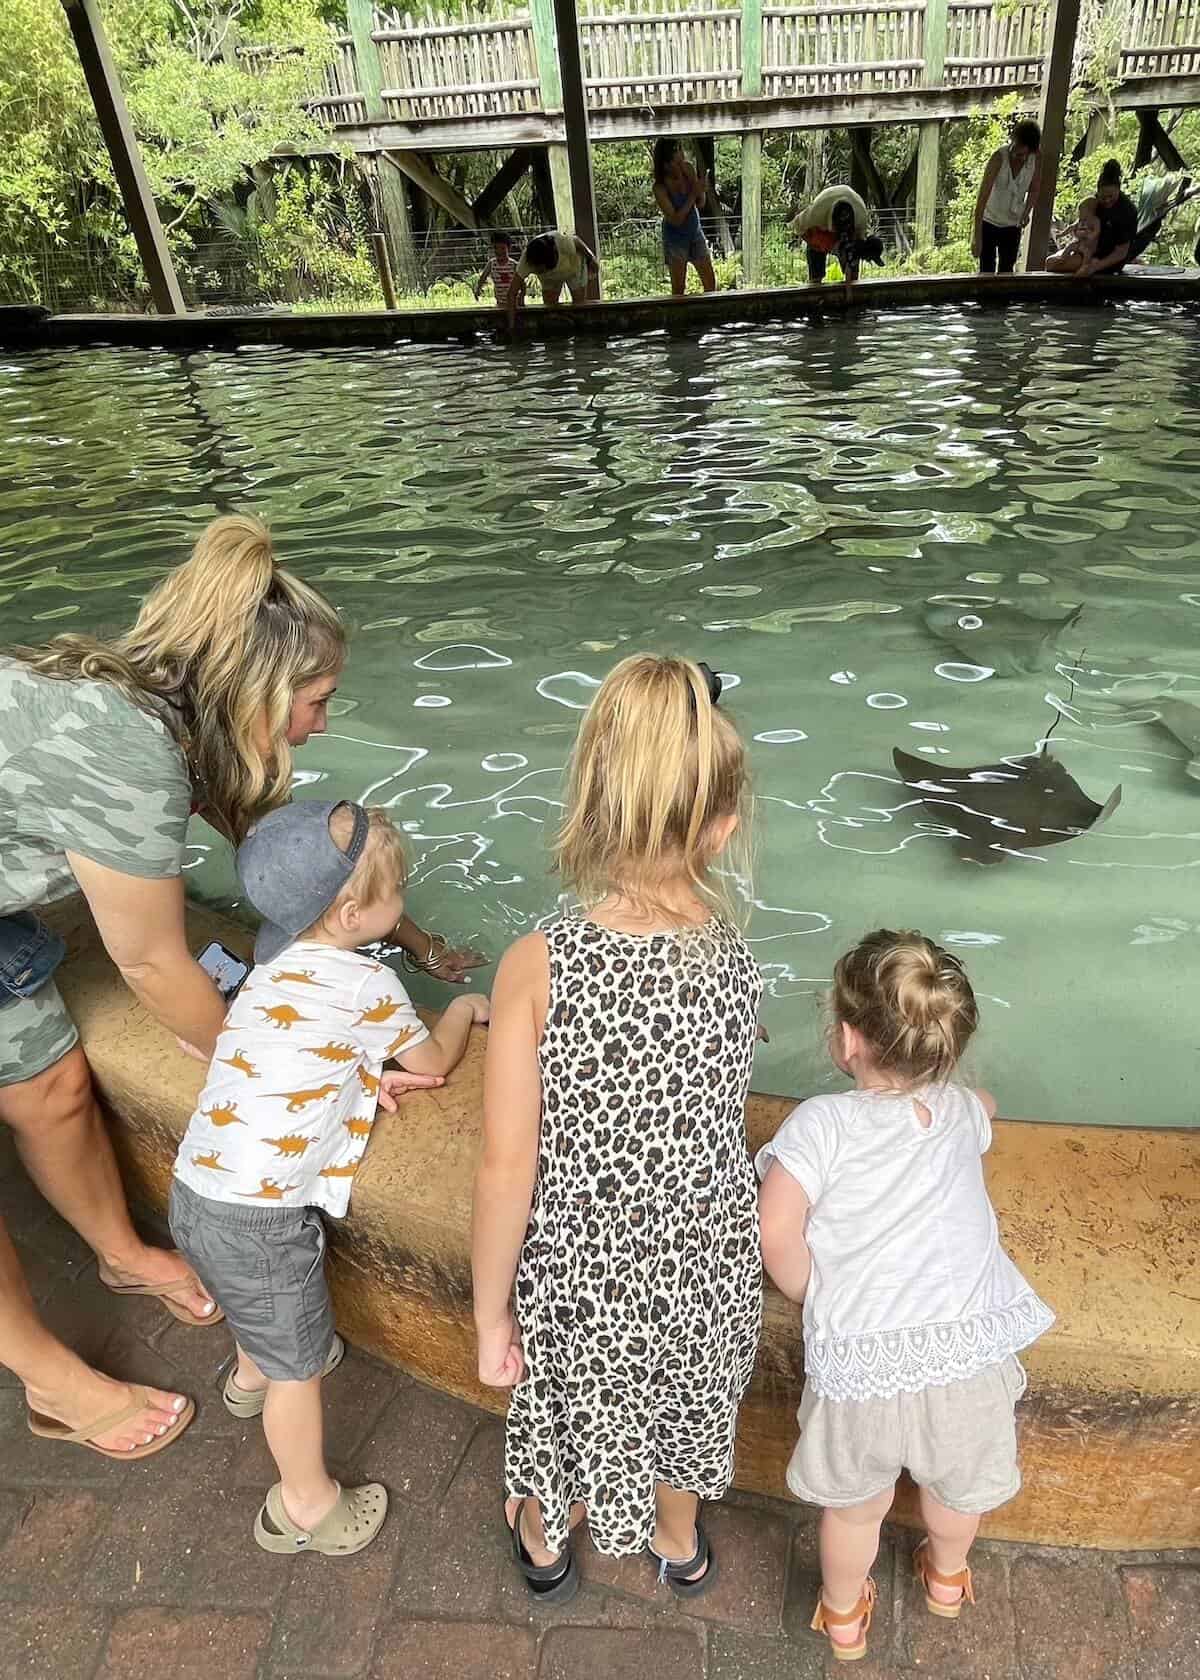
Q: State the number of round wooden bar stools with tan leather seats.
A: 0